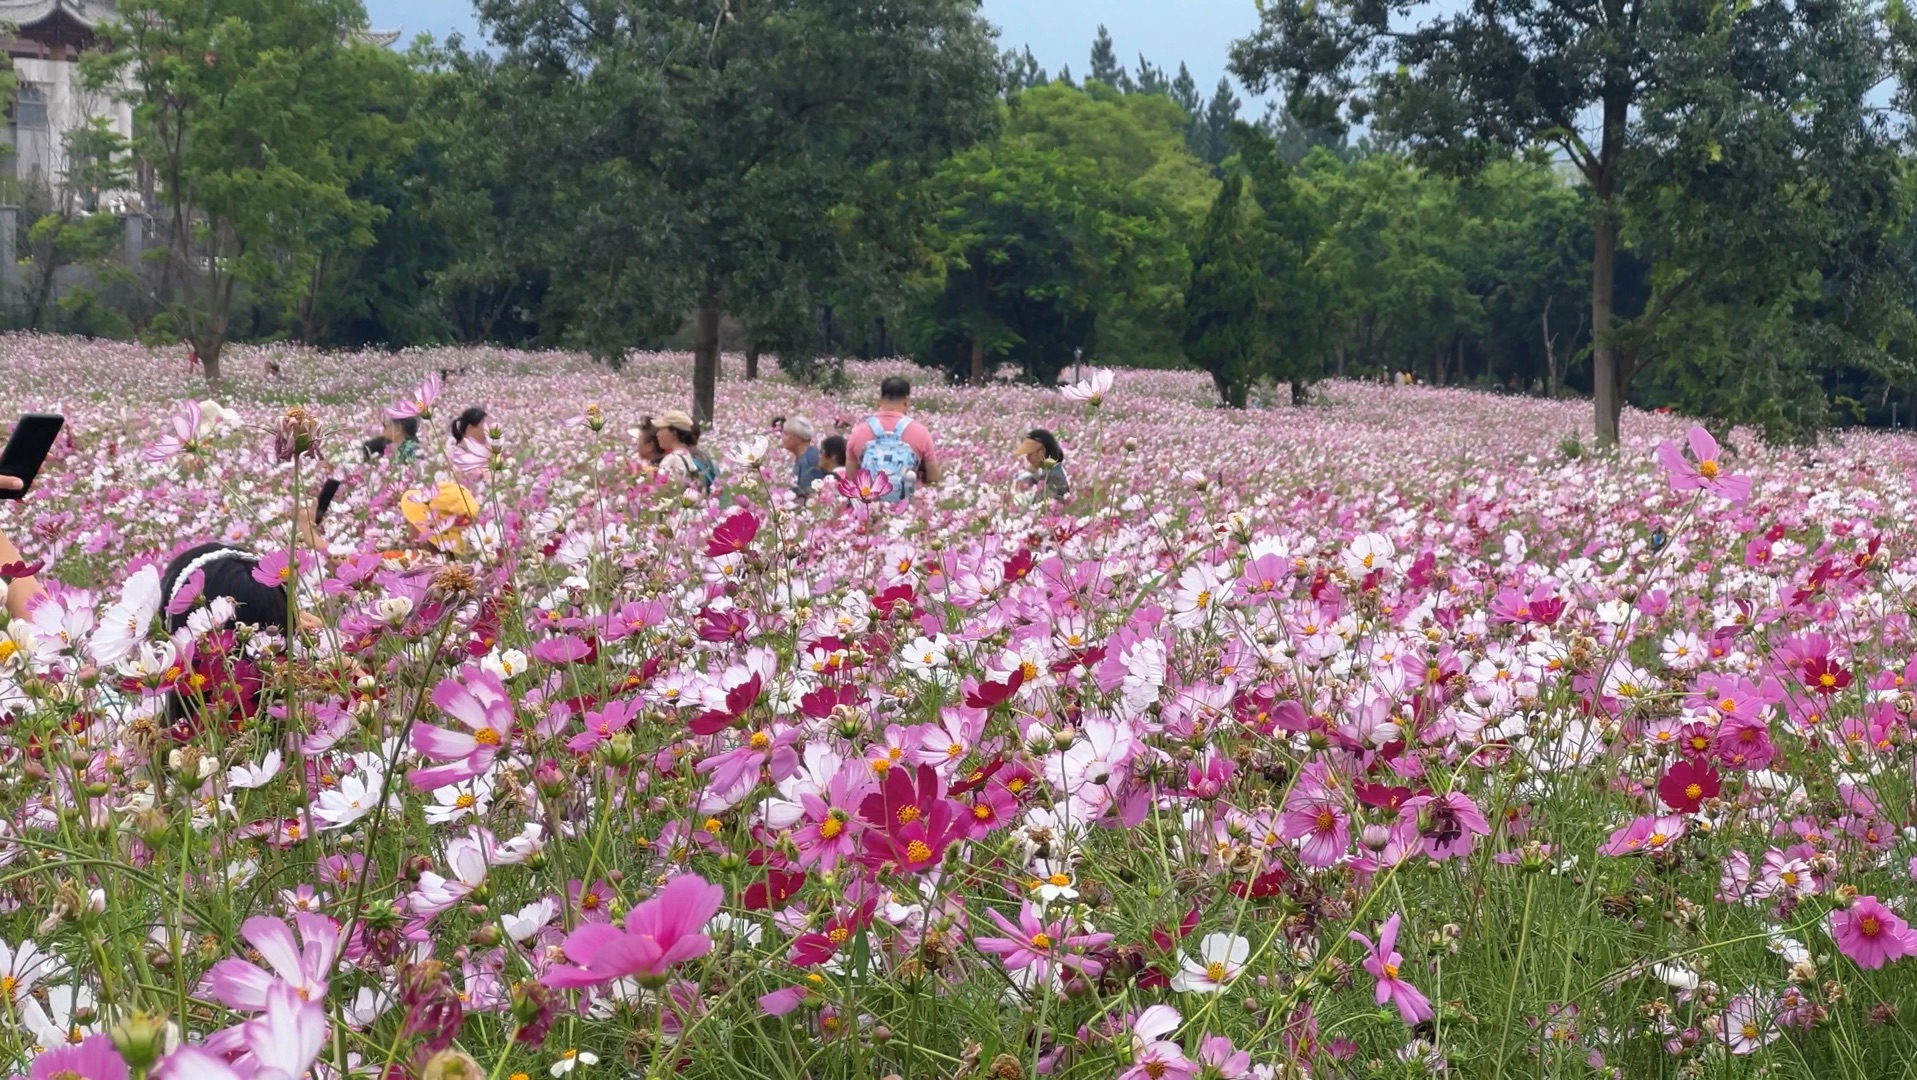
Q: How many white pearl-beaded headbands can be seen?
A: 1